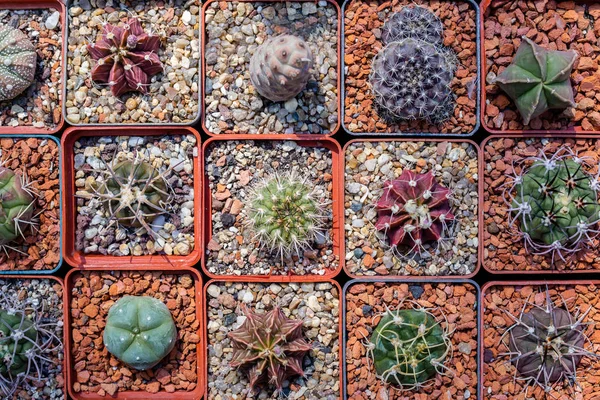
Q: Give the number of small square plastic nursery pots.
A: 15